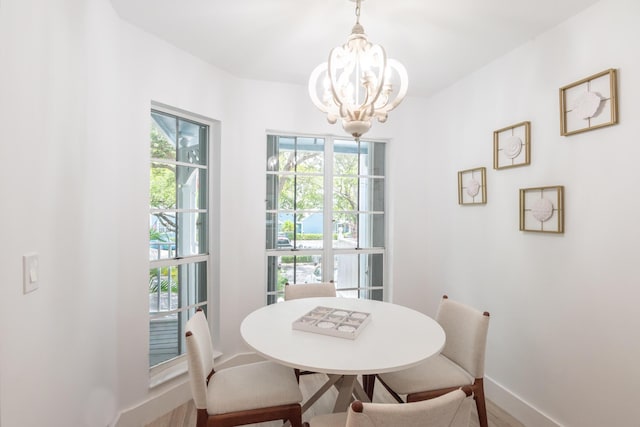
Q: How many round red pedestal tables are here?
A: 0